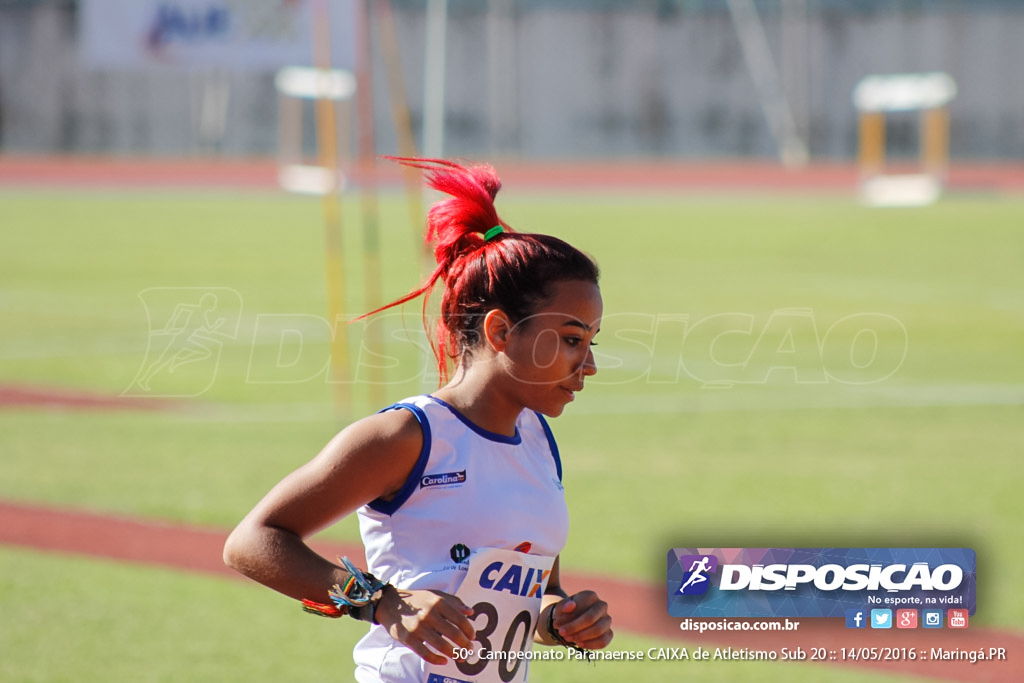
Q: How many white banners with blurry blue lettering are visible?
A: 1